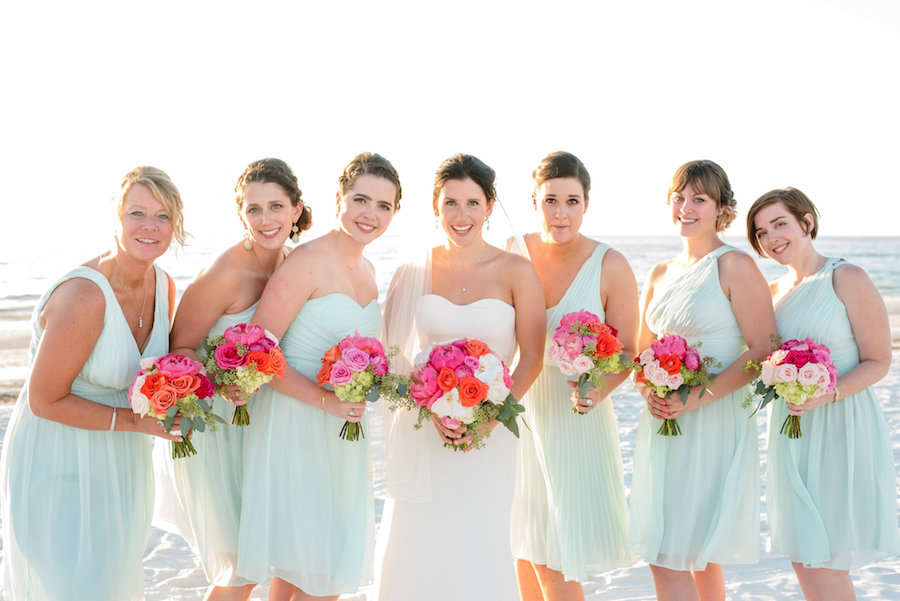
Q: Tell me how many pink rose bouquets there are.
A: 7